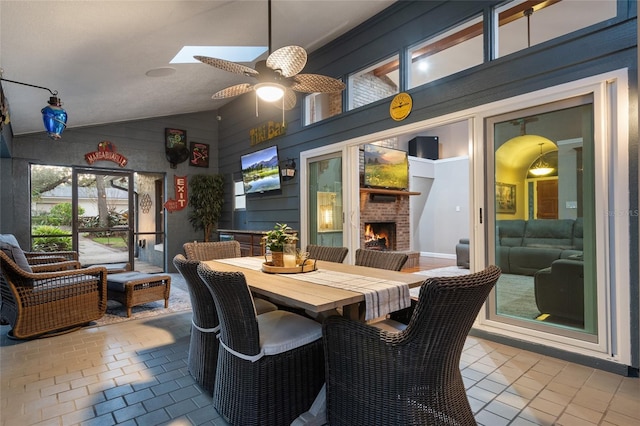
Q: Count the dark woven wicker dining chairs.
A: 6